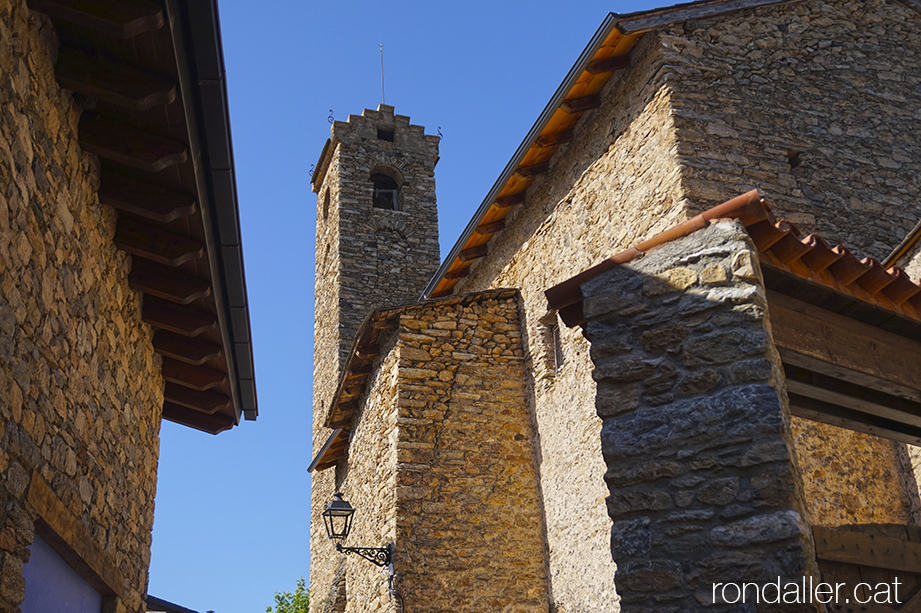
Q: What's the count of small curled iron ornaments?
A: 3